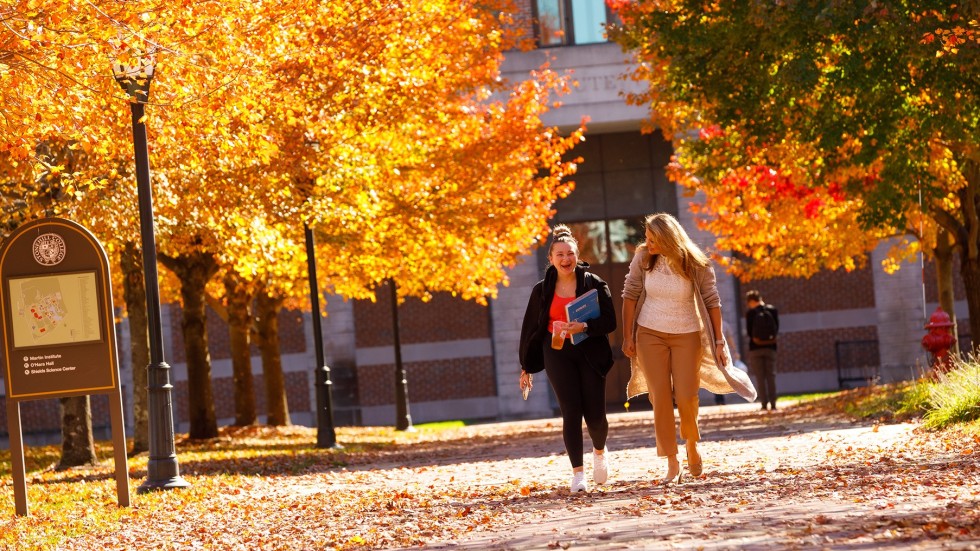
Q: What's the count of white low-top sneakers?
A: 2